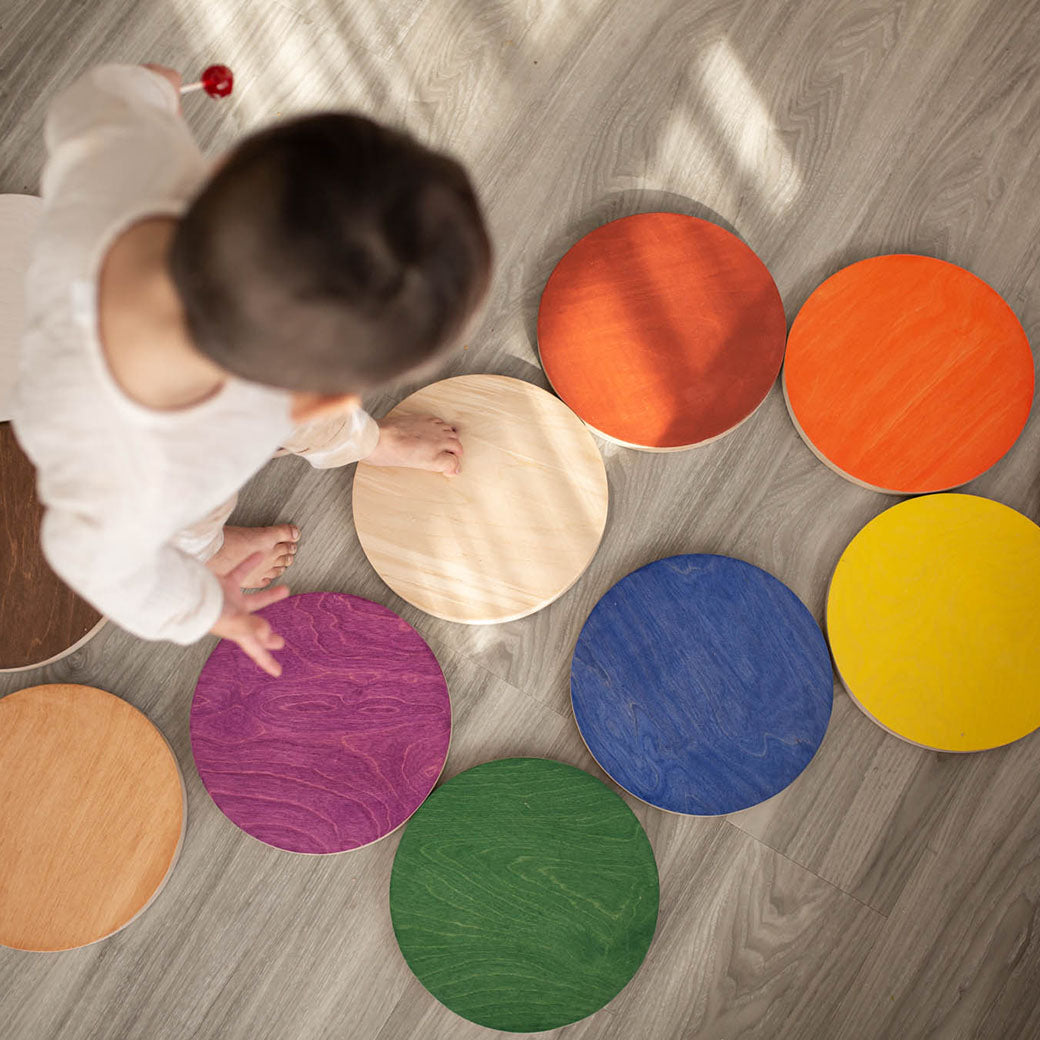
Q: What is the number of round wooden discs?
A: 10